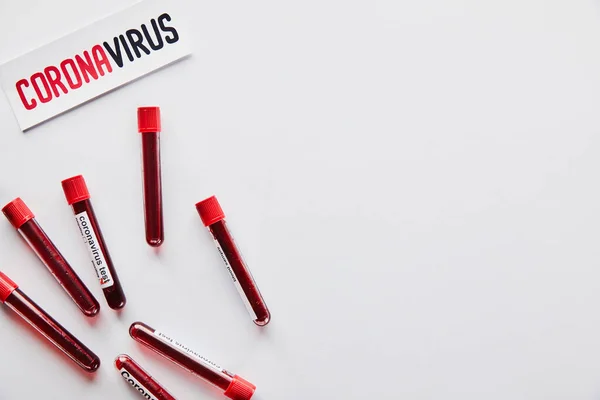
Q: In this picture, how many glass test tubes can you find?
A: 7